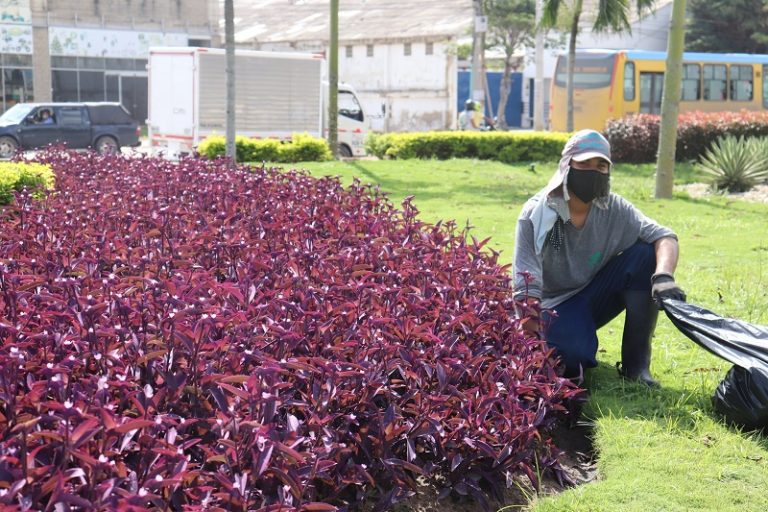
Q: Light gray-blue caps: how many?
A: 1